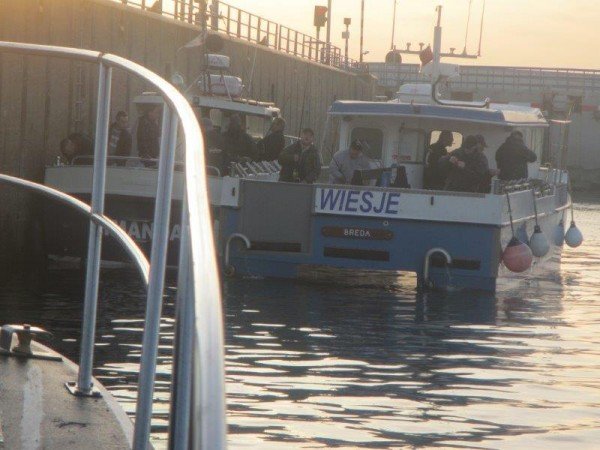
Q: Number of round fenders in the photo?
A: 3